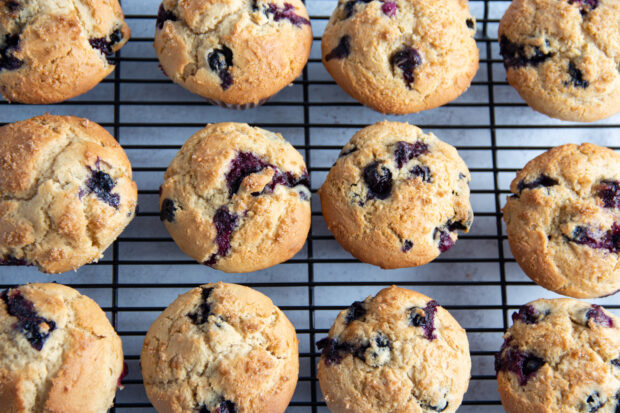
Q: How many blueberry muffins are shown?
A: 12